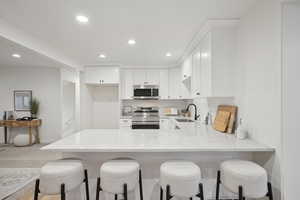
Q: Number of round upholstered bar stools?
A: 4